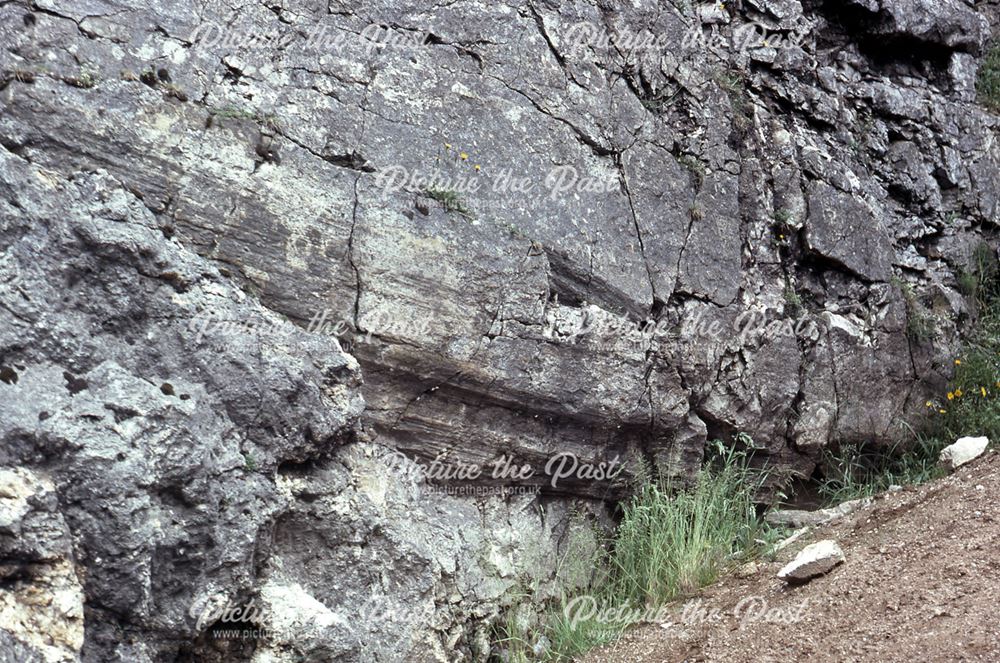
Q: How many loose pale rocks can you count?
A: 2